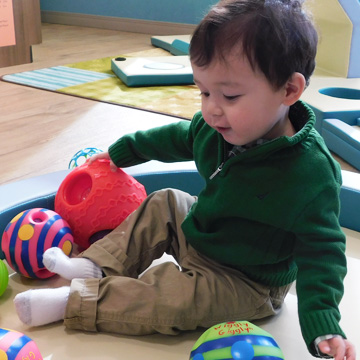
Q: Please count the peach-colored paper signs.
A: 1